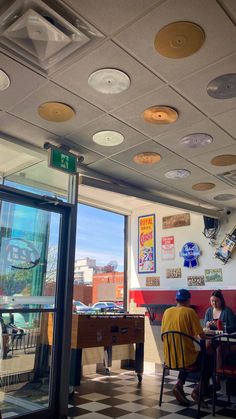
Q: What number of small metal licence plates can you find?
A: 4